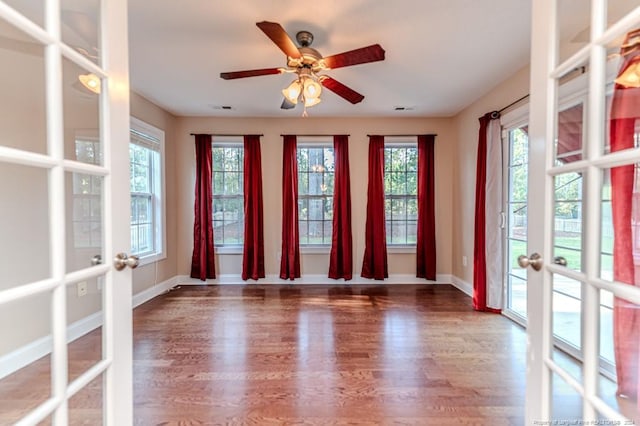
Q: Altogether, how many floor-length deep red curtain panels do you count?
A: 8